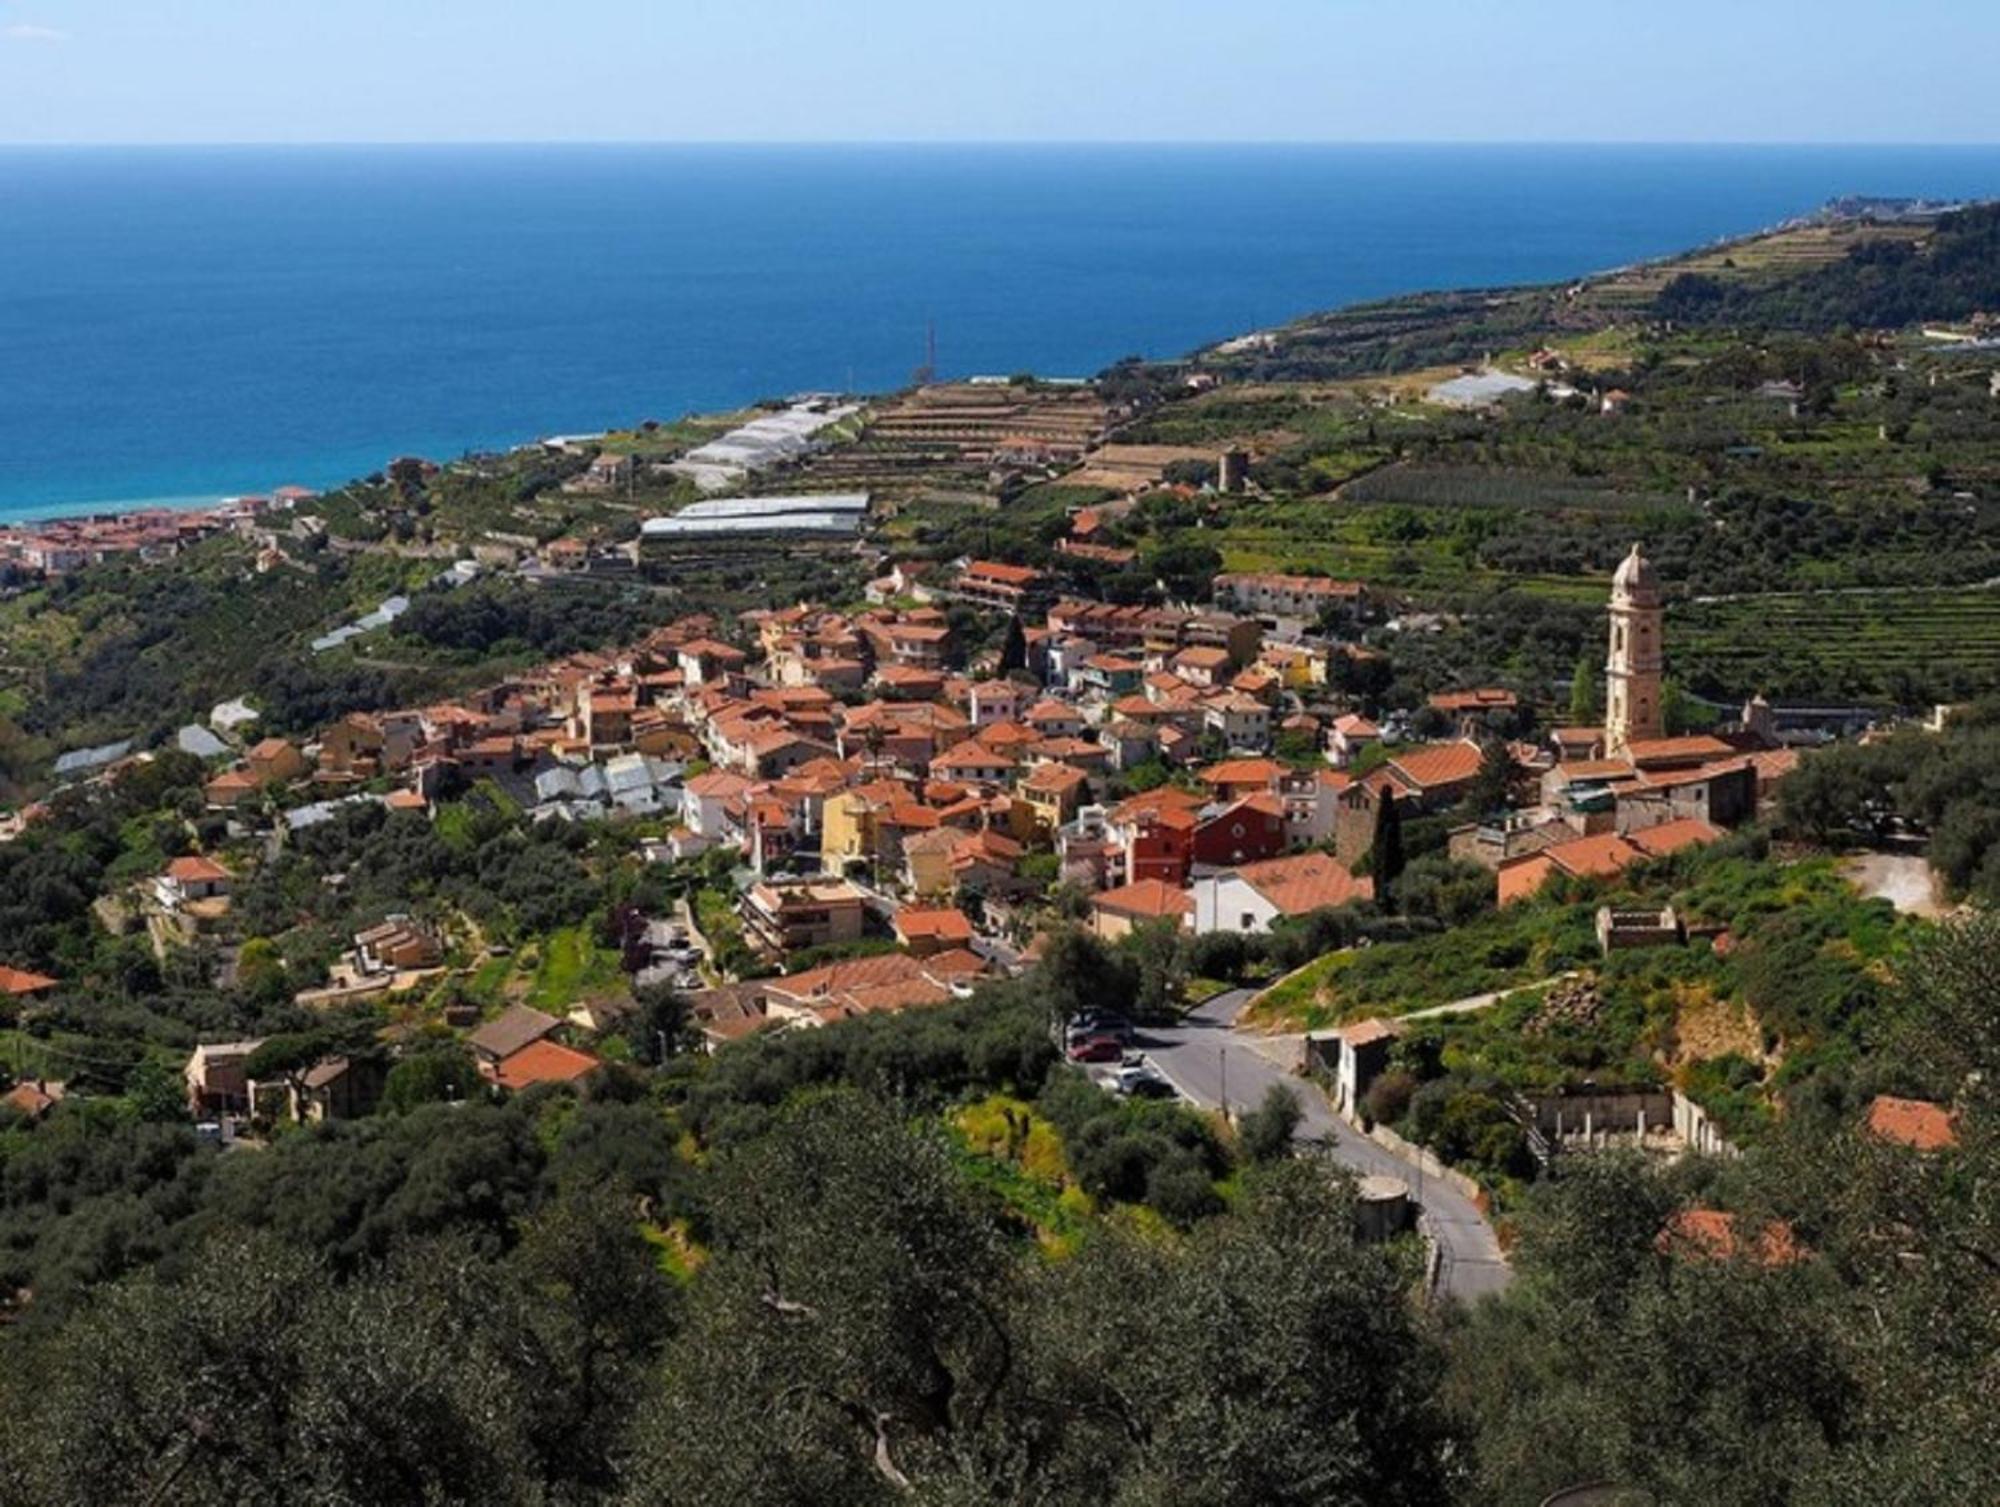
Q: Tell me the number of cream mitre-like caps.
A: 1